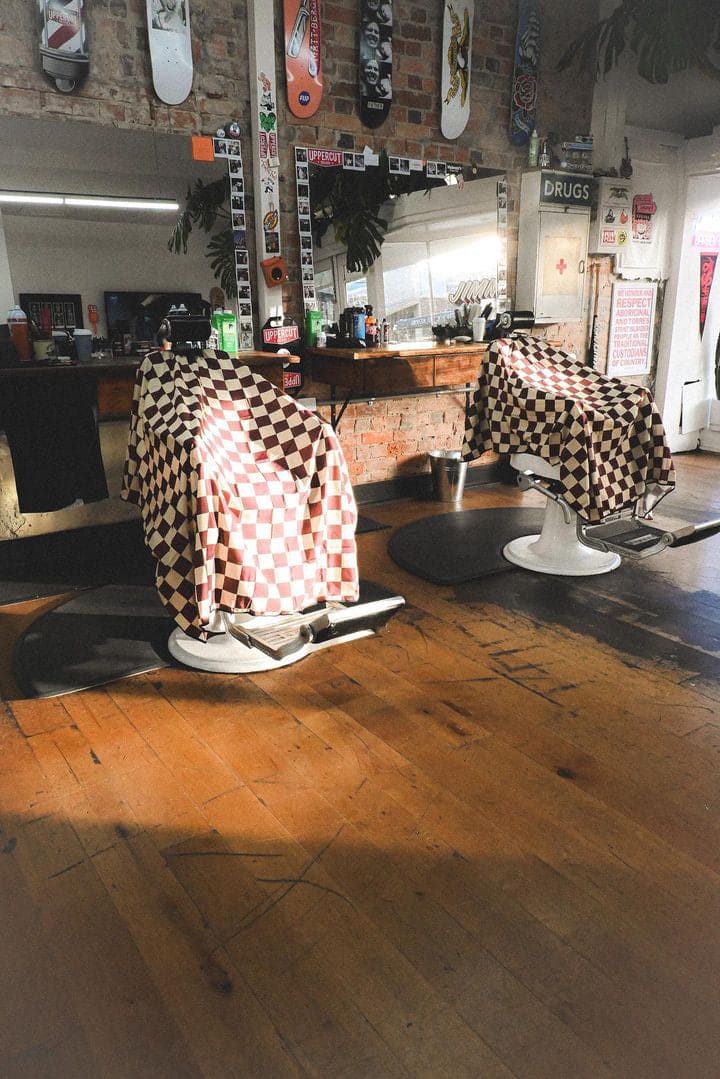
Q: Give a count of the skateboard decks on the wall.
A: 6